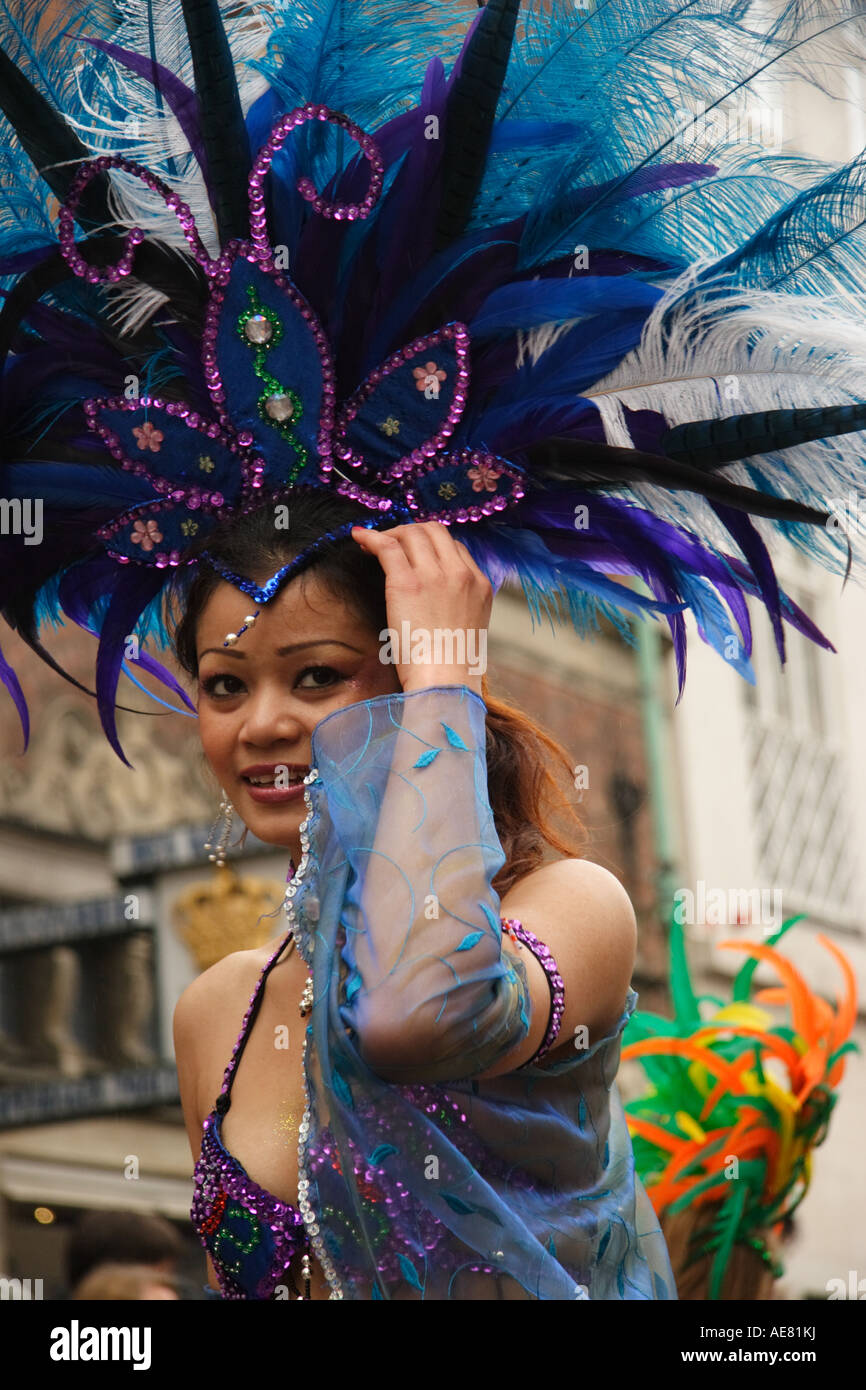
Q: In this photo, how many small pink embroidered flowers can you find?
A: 4